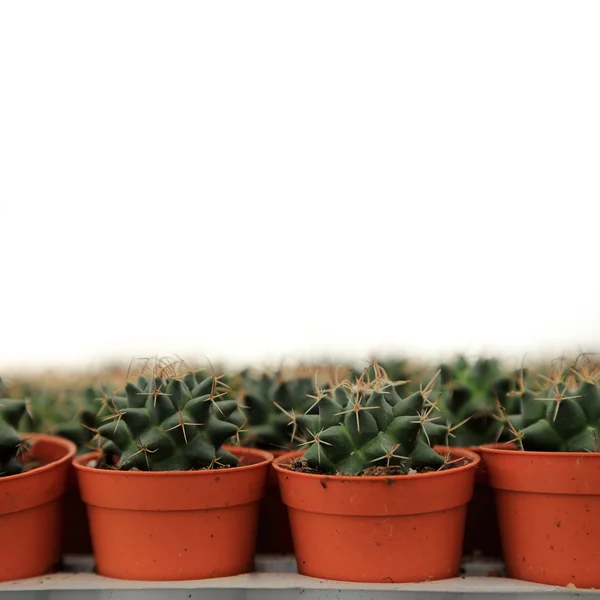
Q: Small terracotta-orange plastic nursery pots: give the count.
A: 4